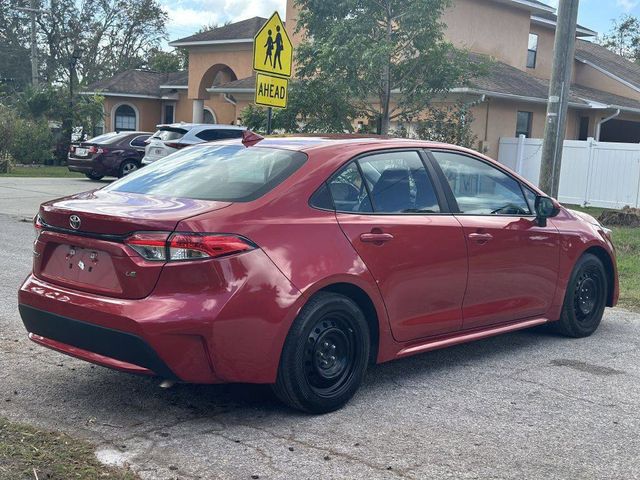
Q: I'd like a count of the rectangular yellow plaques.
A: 1